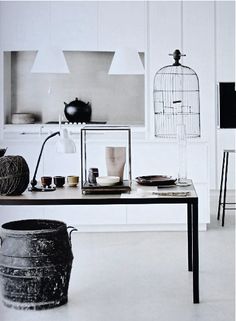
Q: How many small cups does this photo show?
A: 3